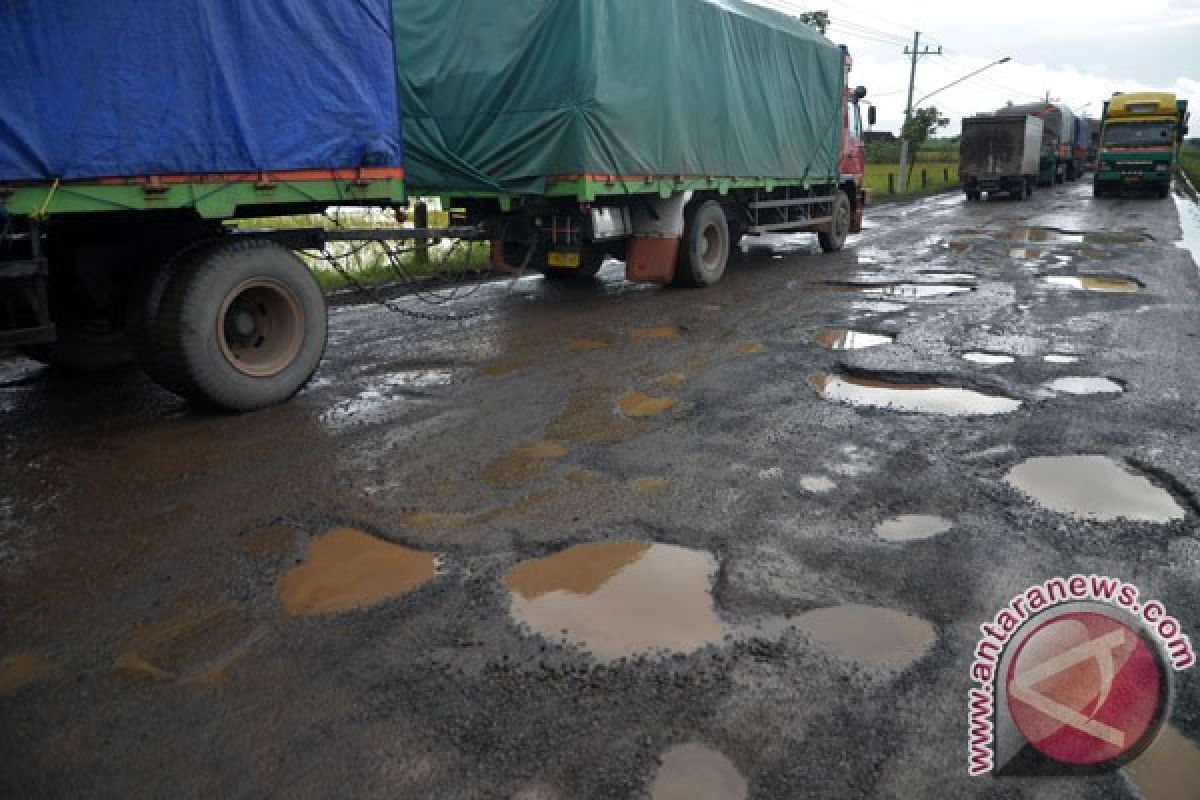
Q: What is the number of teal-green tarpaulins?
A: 1